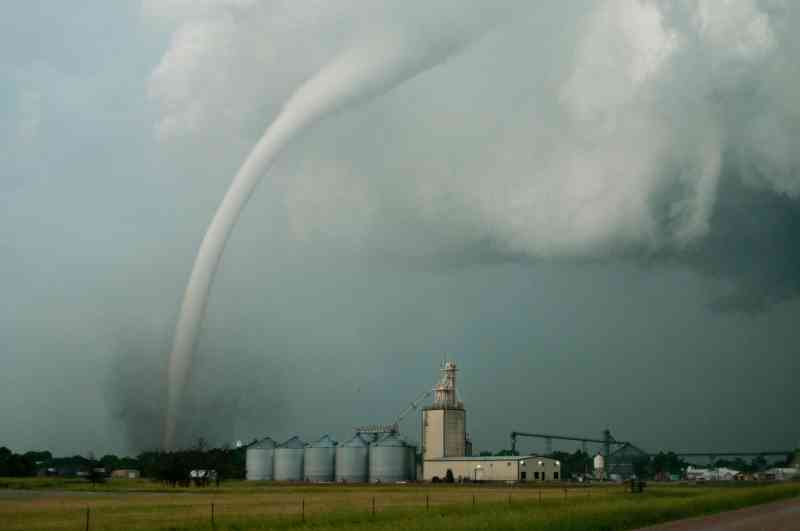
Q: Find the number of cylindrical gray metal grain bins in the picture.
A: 5